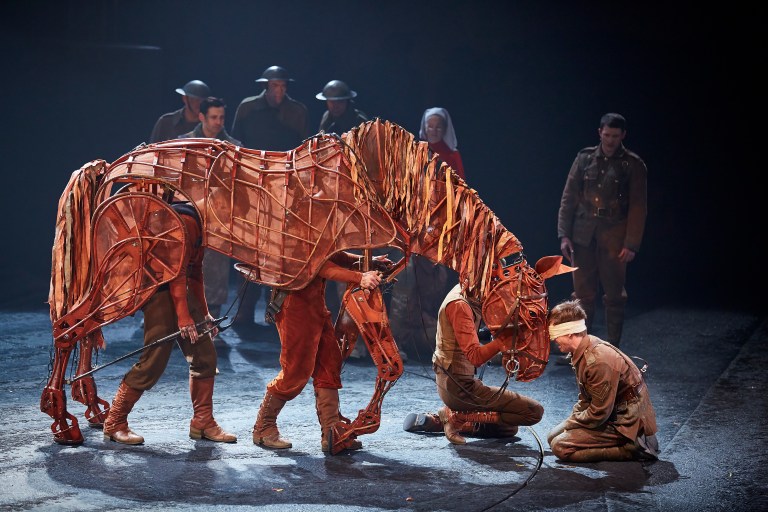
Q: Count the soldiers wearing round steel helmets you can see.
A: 3